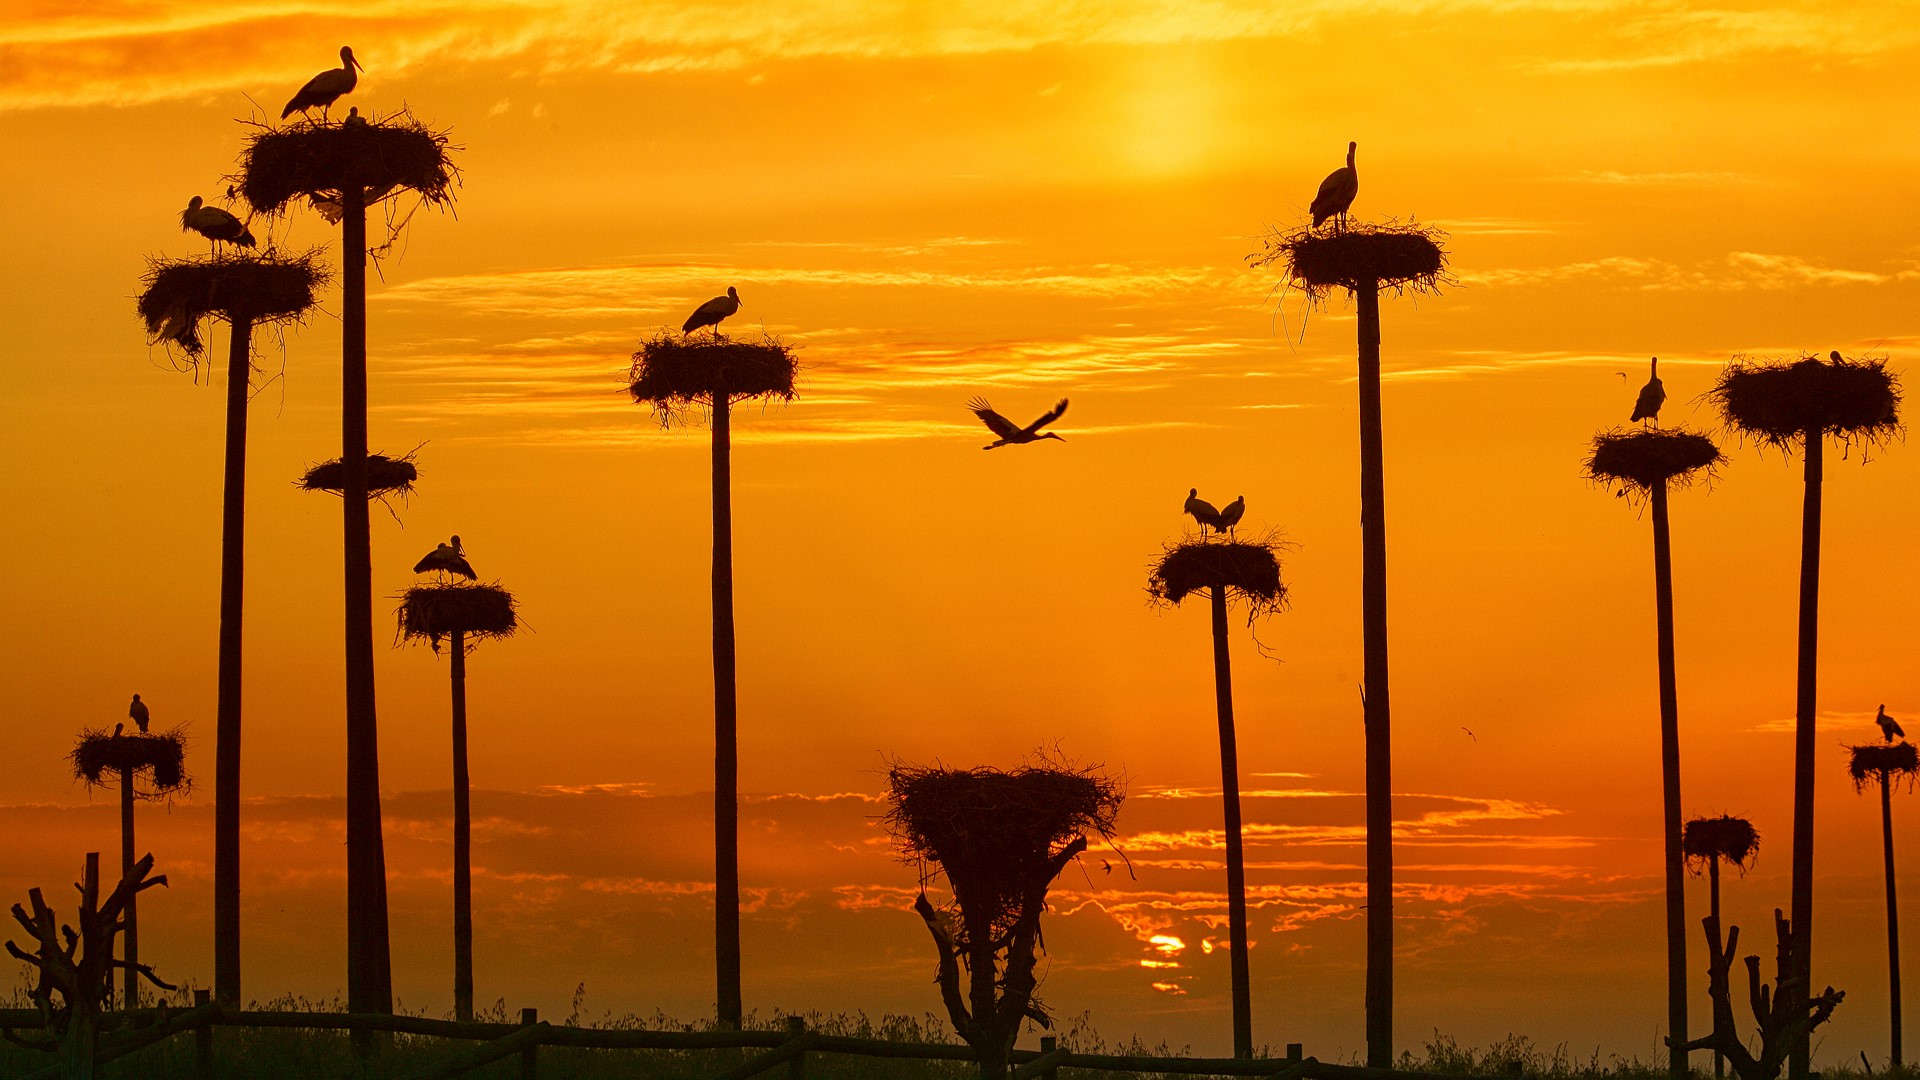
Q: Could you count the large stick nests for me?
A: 13